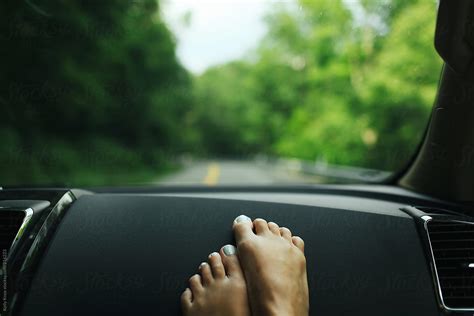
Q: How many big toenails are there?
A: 2